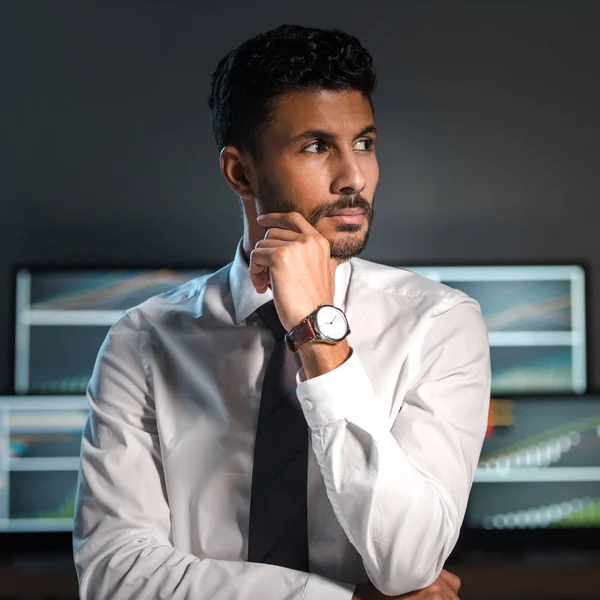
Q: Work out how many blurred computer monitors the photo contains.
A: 4